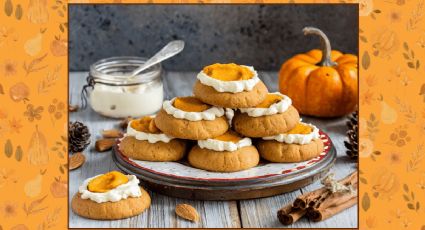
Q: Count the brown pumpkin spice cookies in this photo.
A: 7